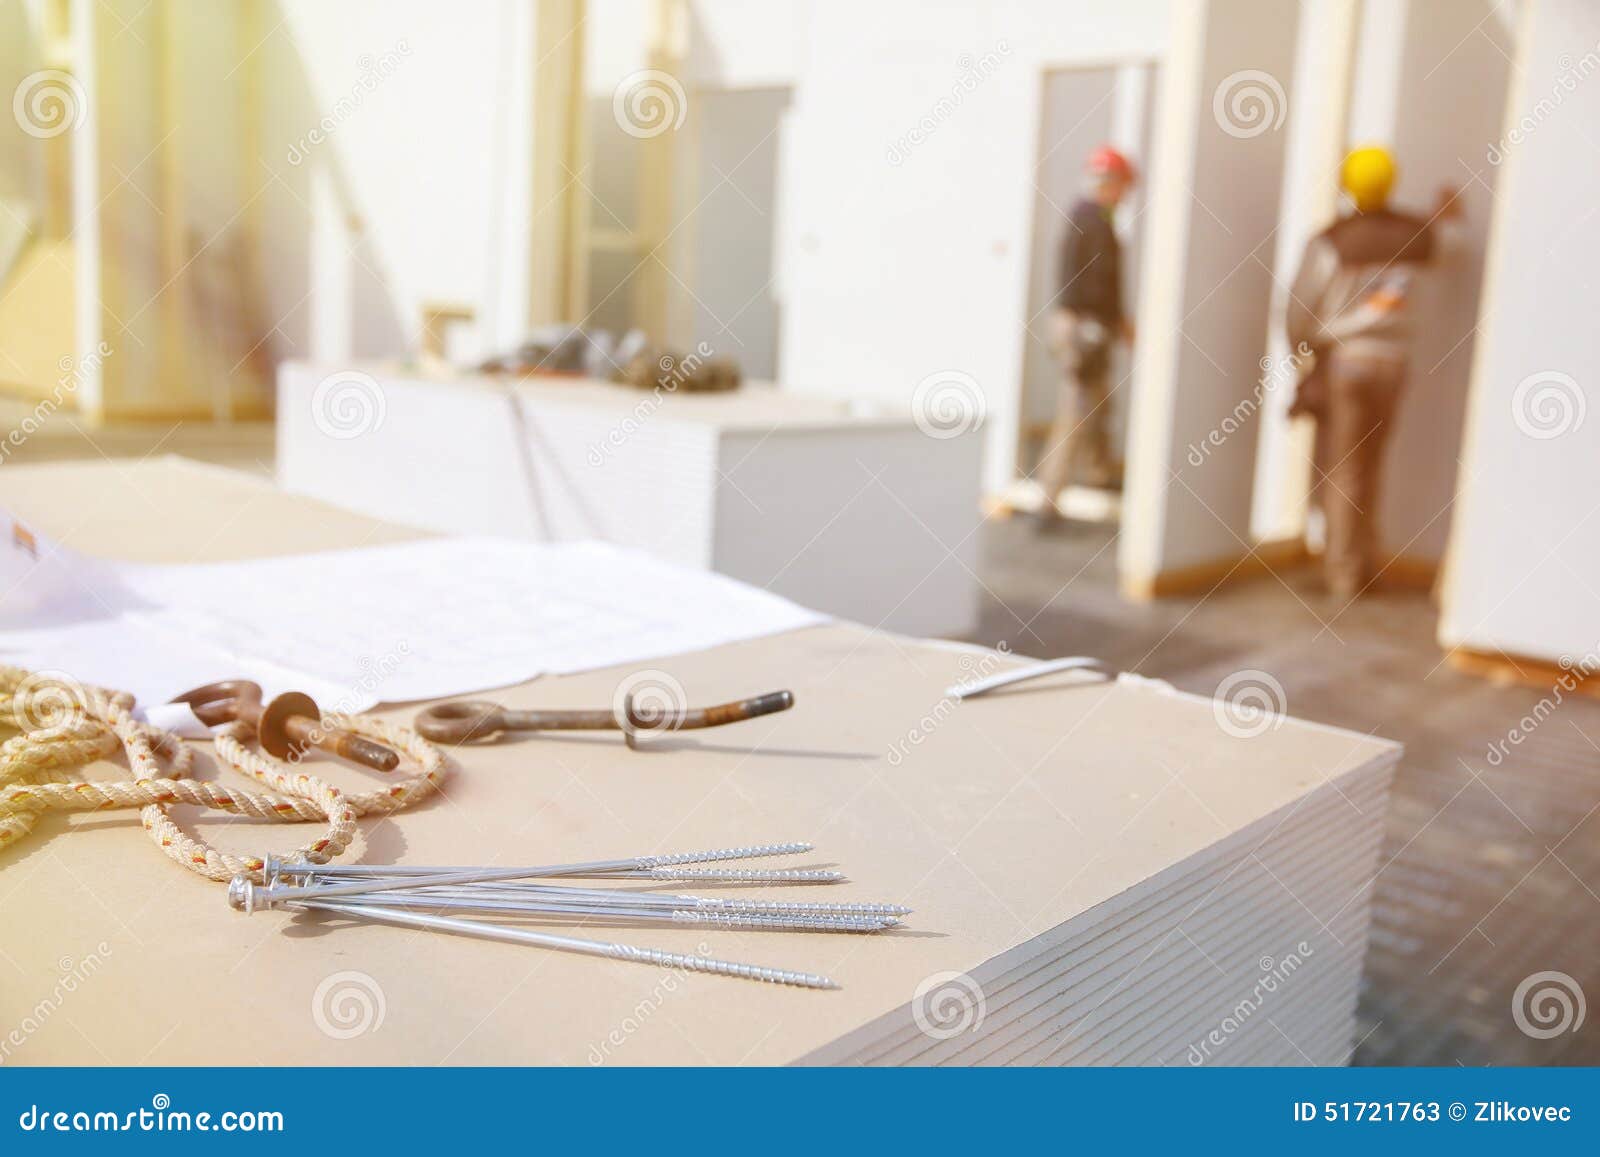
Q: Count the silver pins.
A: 6